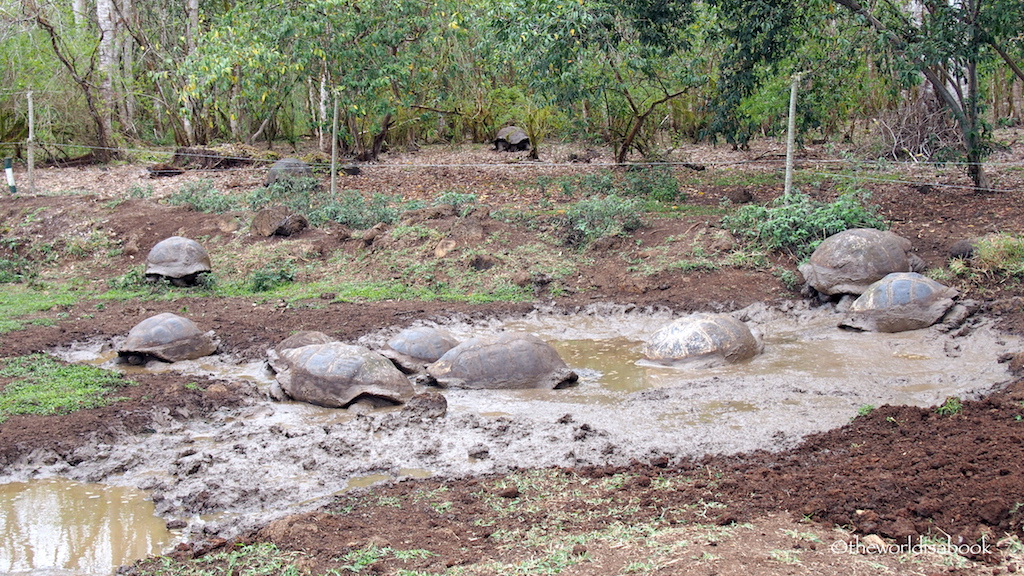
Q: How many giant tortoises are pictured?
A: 11